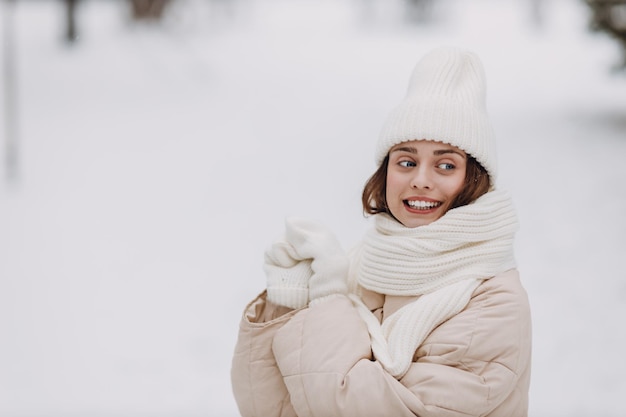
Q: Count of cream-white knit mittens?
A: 2